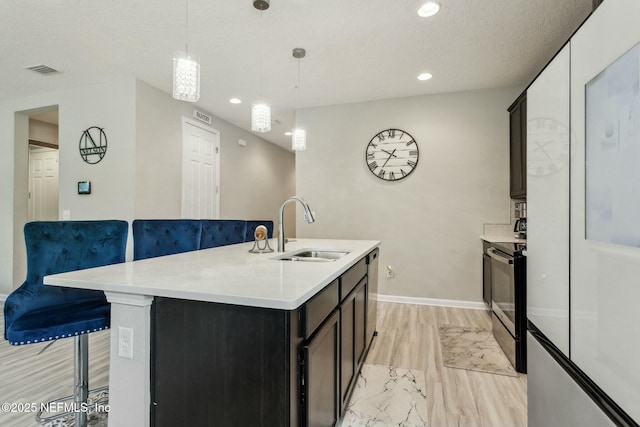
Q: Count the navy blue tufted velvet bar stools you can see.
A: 4